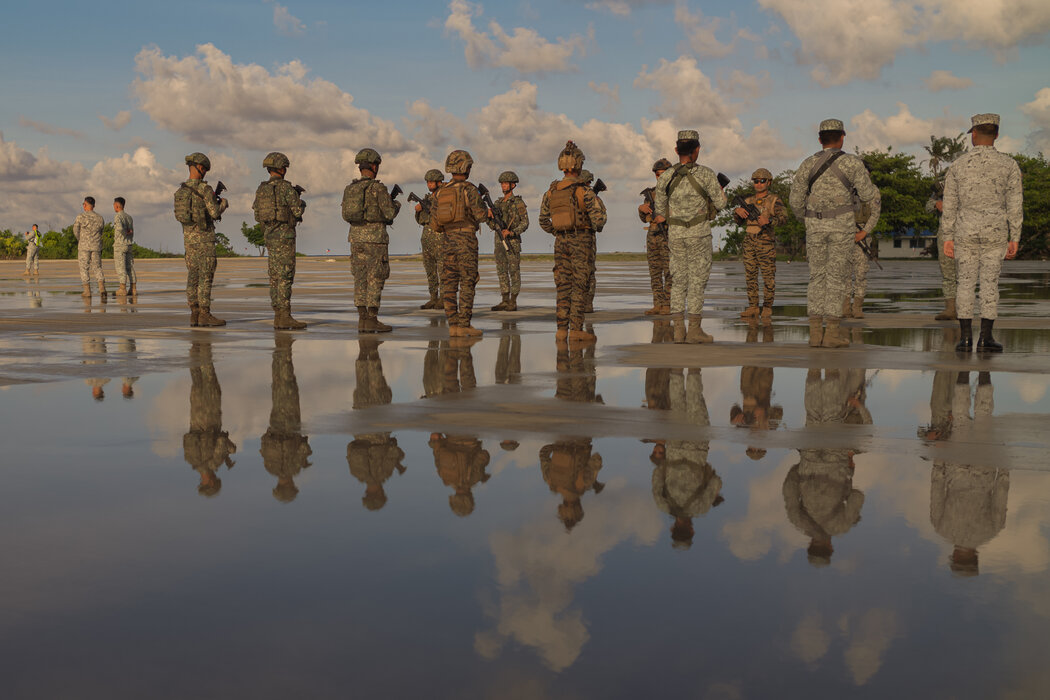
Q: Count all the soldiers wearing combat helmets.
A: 10